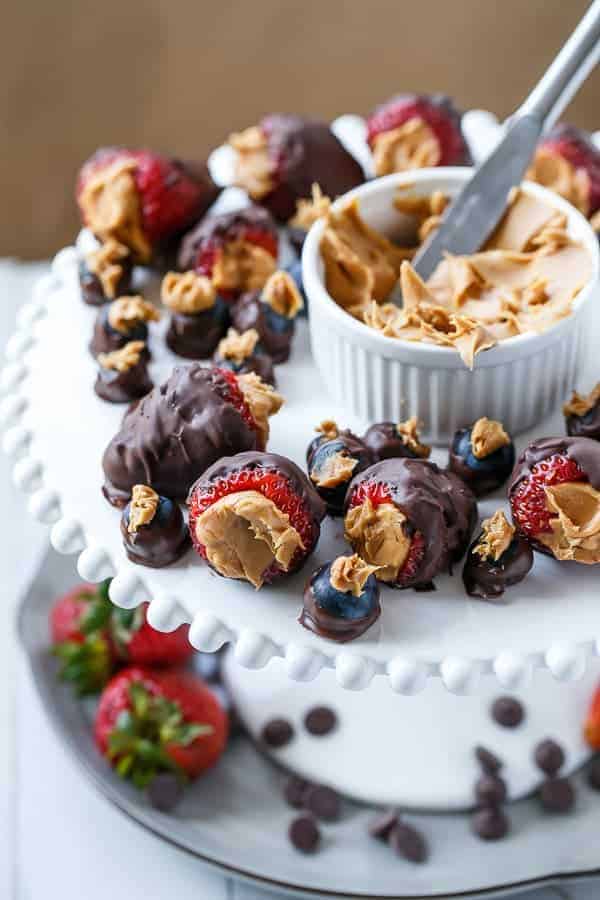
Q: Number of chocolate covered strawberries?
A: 9